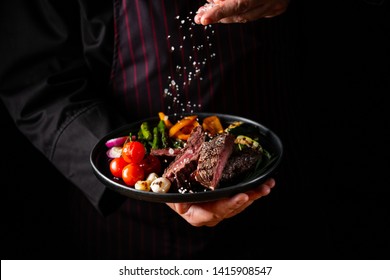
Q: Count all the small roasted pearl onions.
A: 3